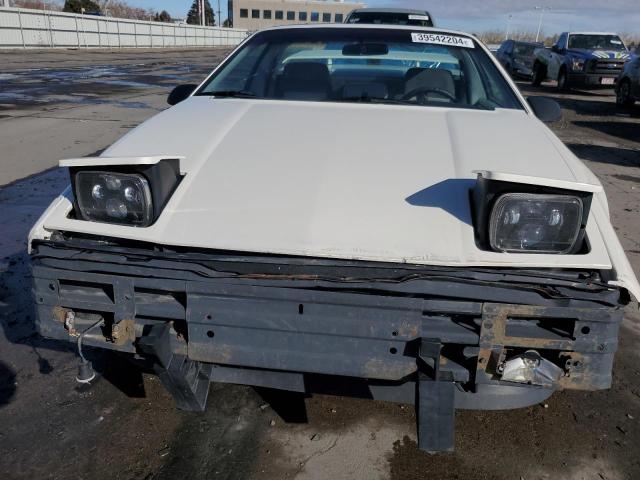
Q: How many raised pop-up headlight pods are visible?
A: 2